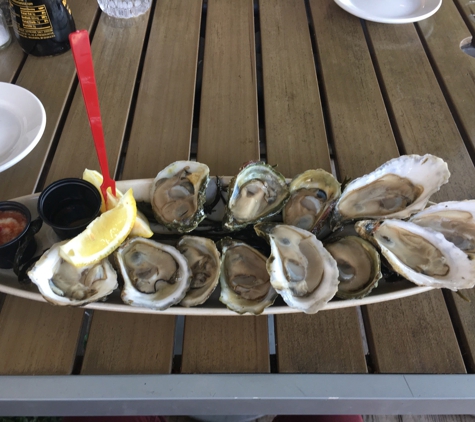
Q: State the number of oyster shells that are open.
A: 12